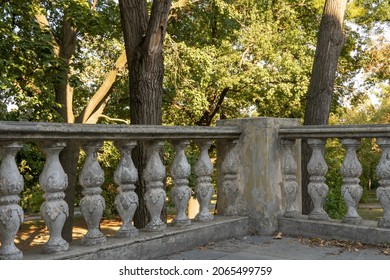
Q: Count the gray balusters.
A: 12